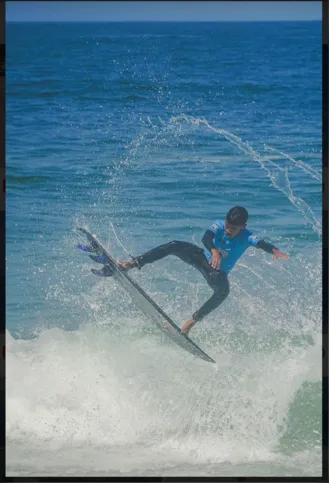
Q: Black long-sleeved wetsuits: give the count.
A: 1